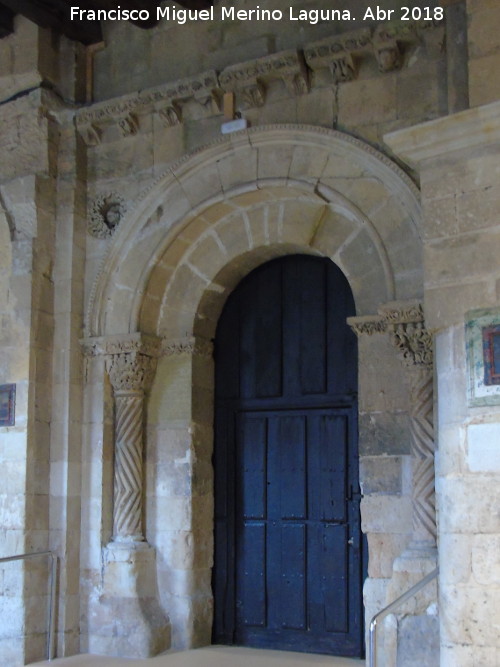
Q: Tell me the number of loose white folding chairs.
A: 0